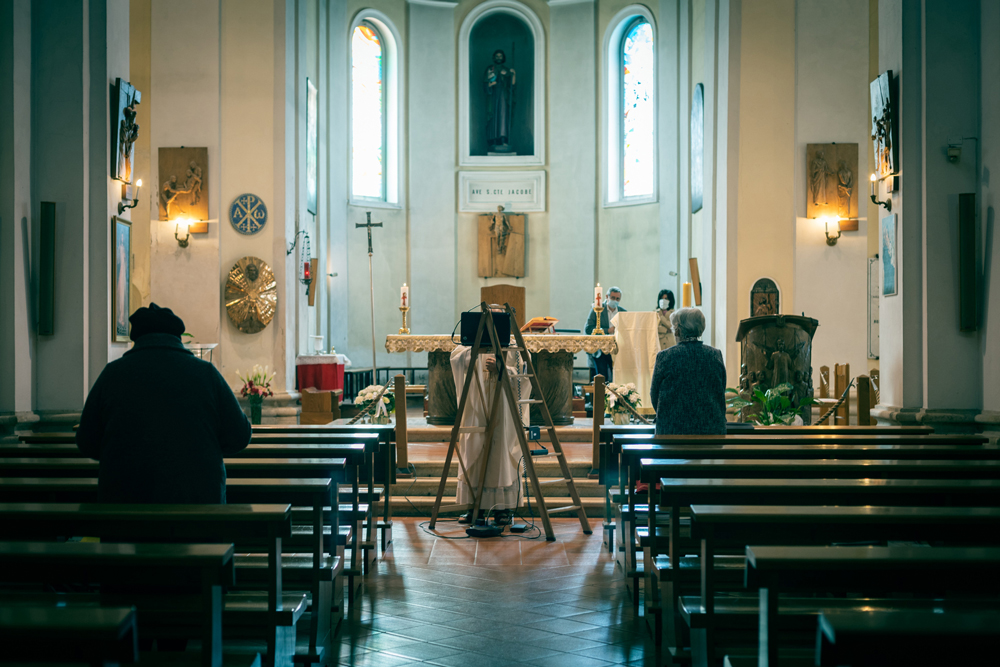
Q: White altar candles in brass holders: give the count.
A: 2